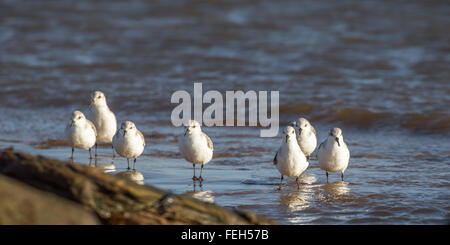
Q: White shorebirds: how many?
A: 7